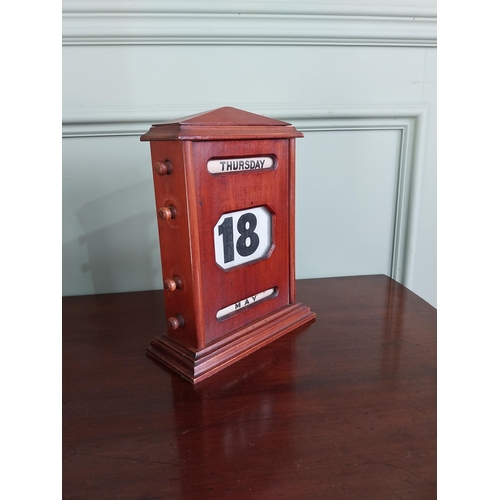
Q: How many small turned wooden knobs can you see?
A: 4